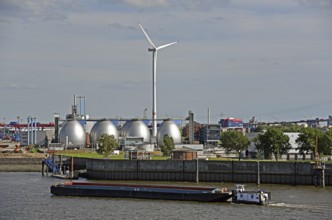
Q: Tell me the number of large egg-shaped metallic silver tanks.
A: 4